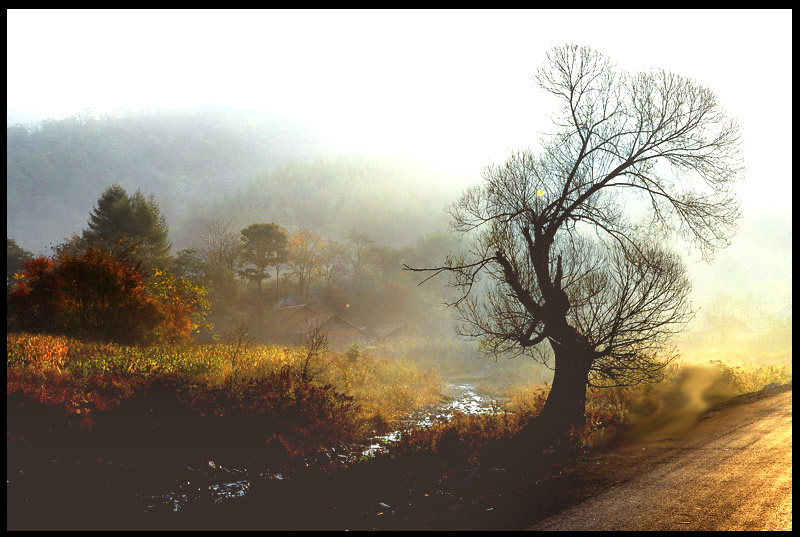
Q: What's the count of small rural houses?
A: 3